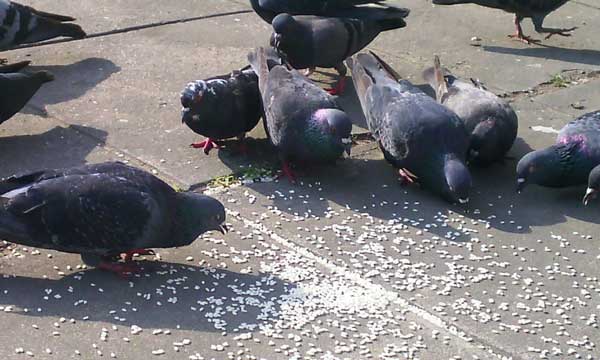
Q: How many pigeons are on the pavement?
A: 12